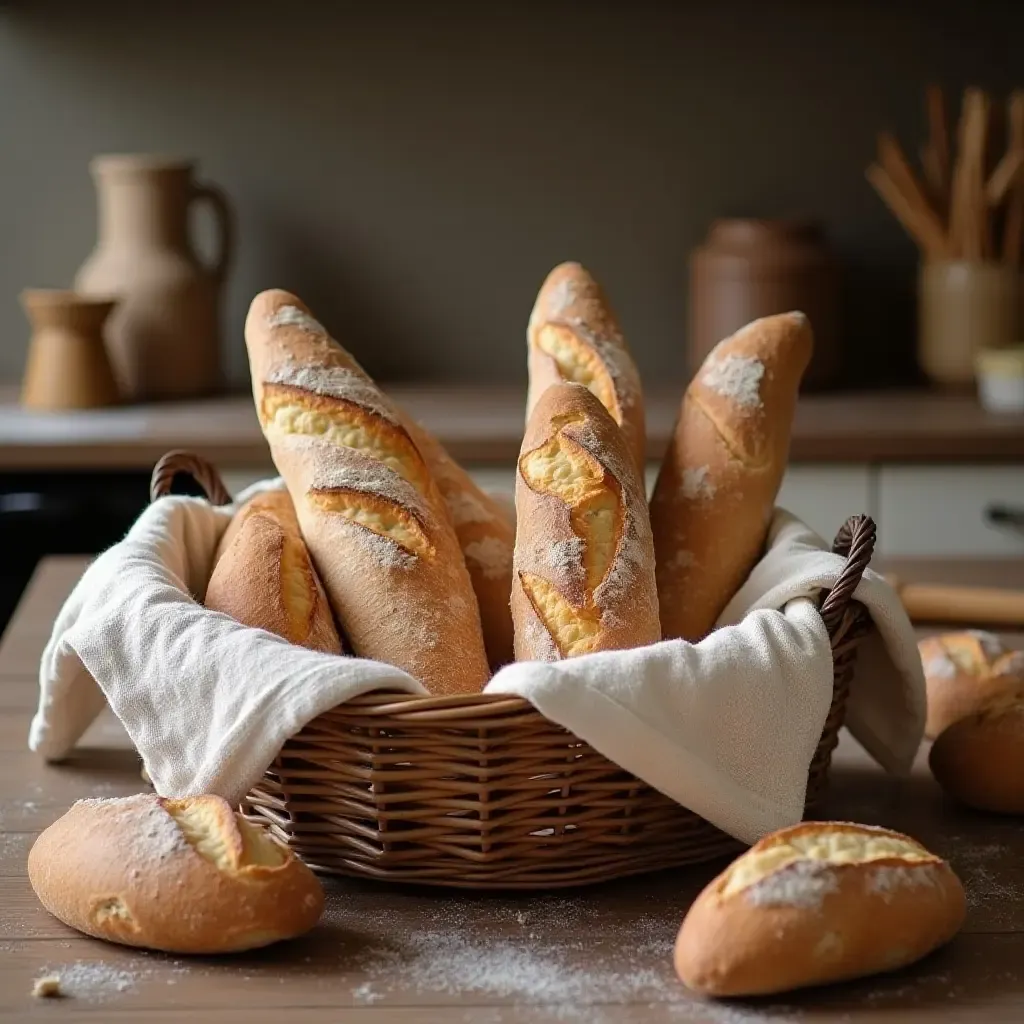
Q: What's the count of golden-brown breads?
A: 10